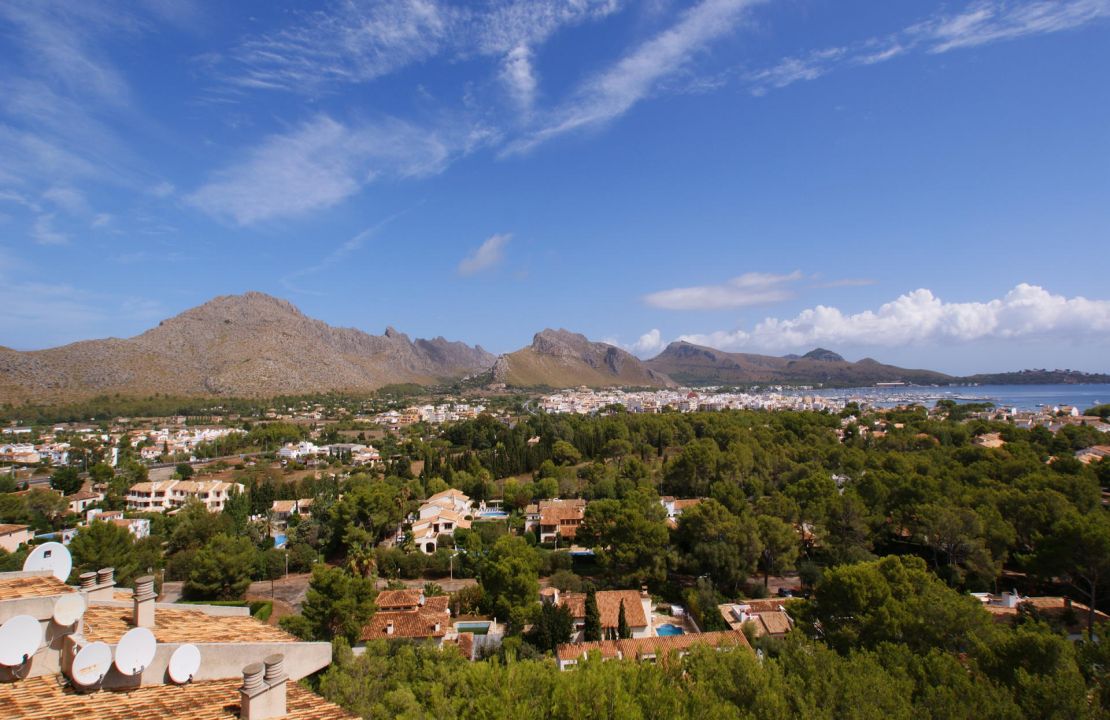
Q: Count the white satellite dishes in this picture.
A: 6